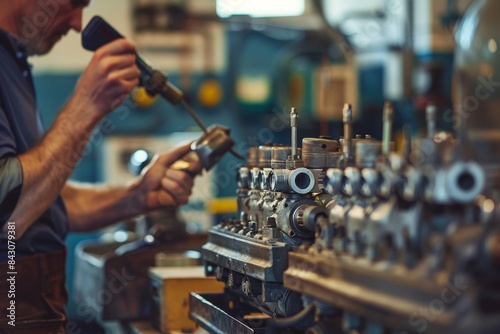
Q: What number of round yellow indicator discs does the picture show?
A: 2